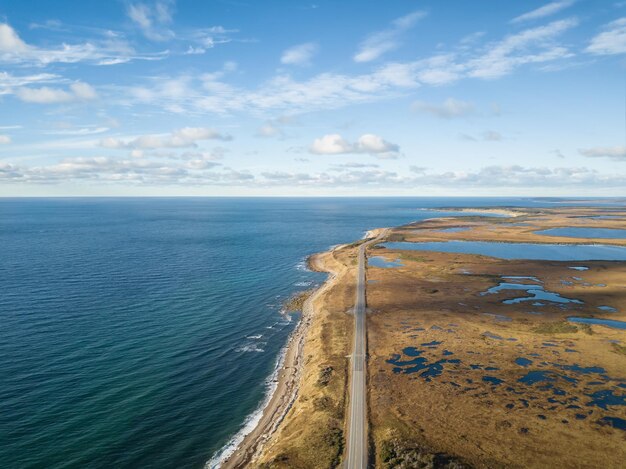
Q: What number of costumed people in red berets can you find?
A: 0